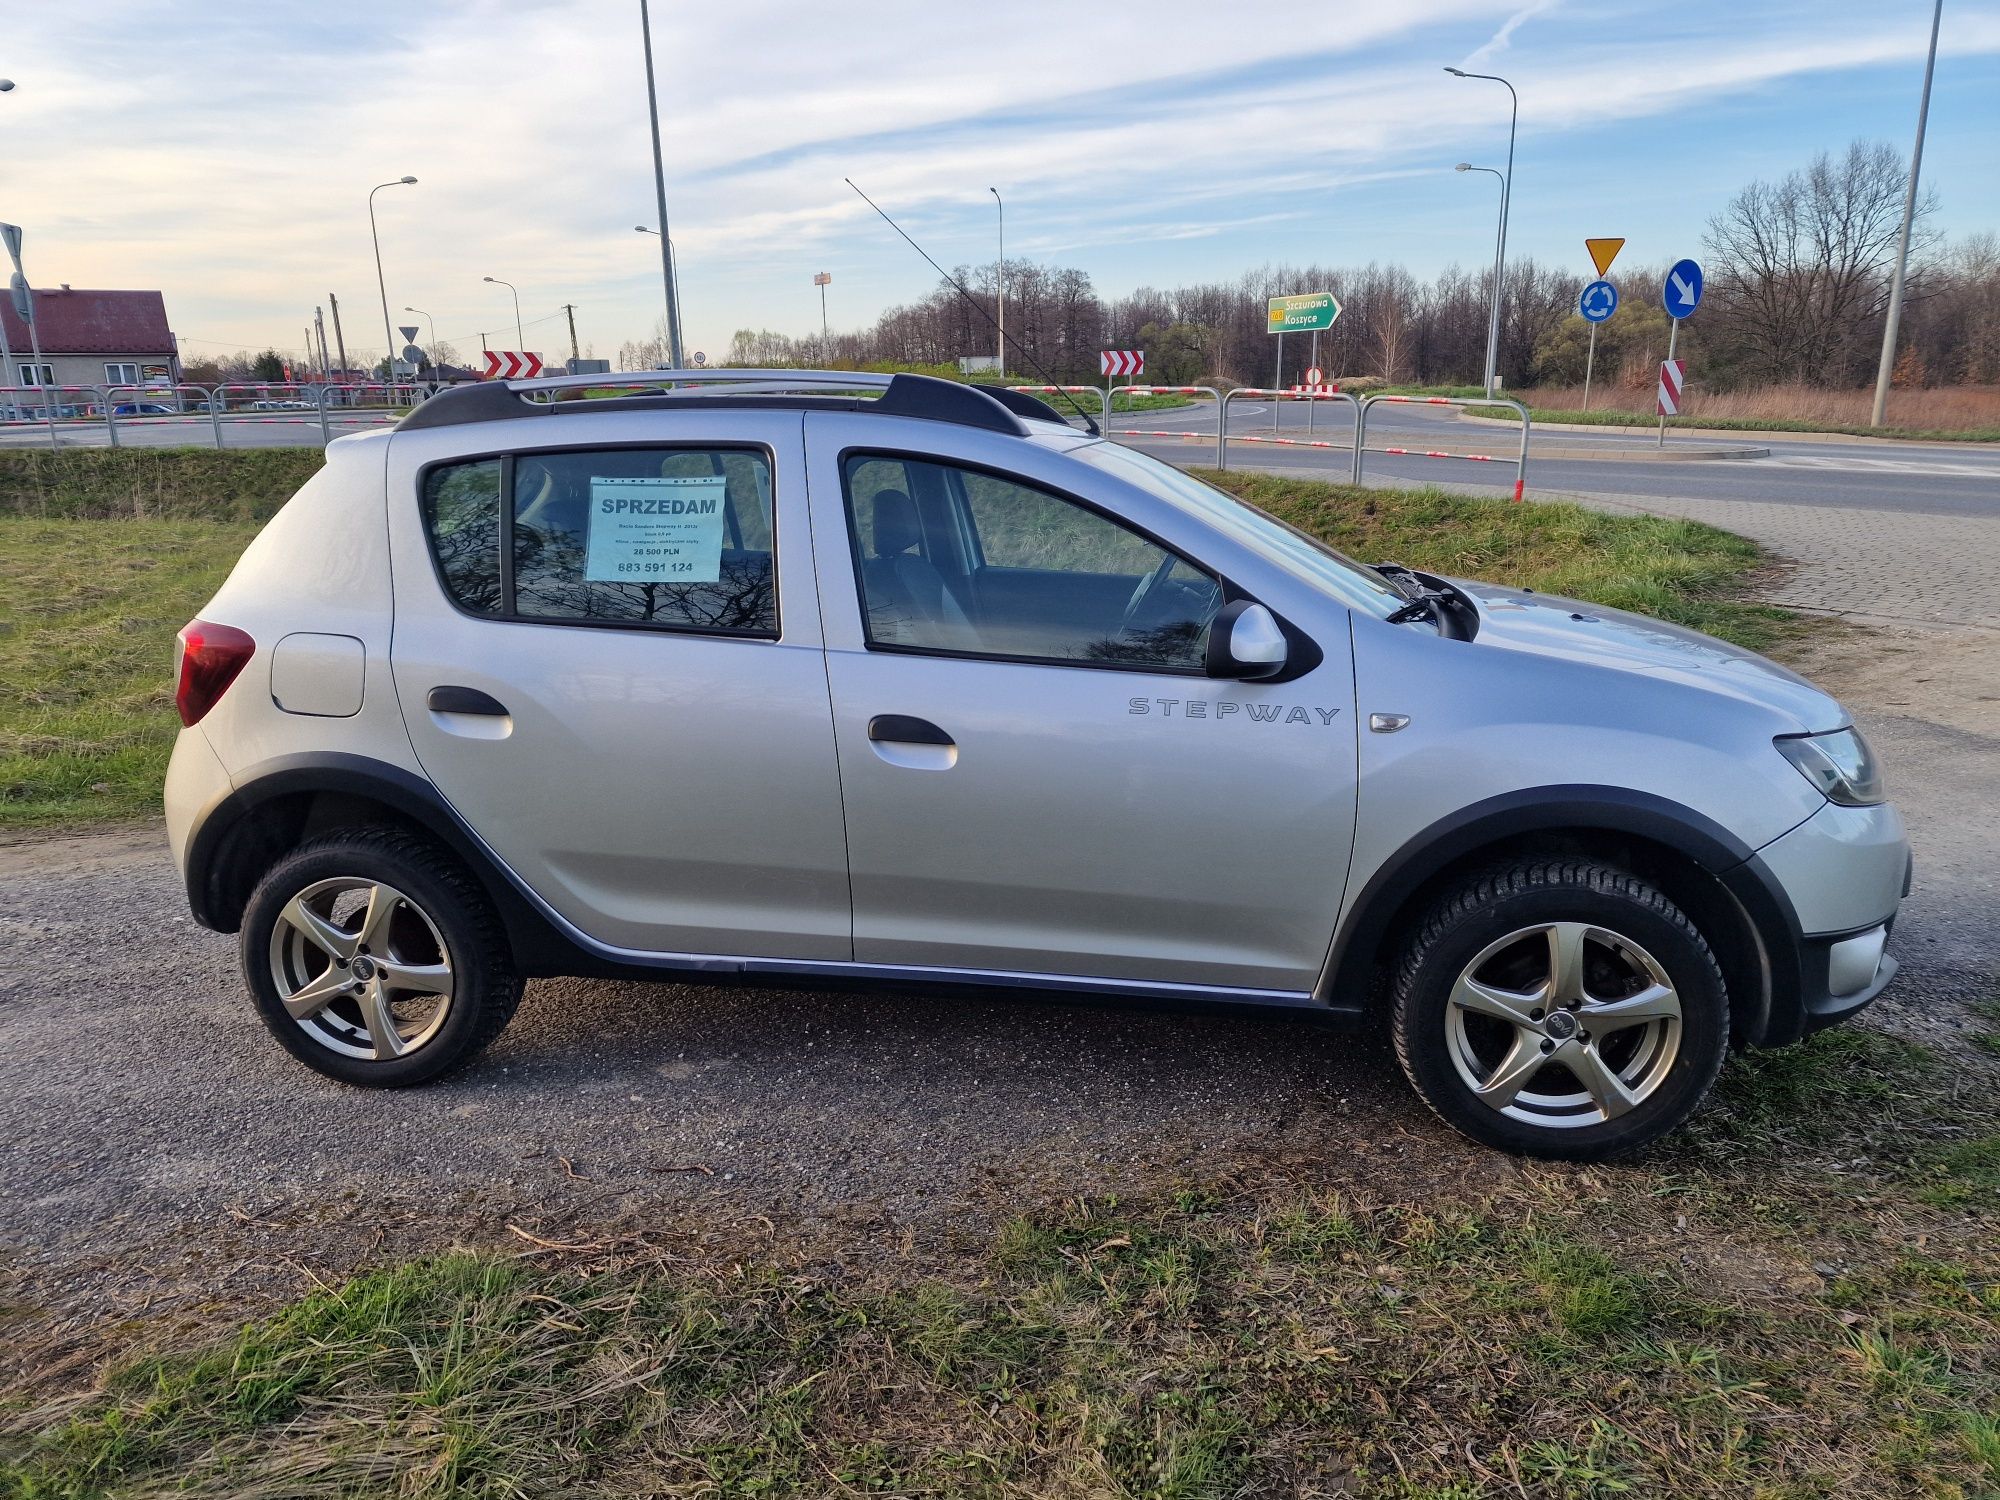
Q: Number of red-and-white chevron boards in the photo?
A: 2